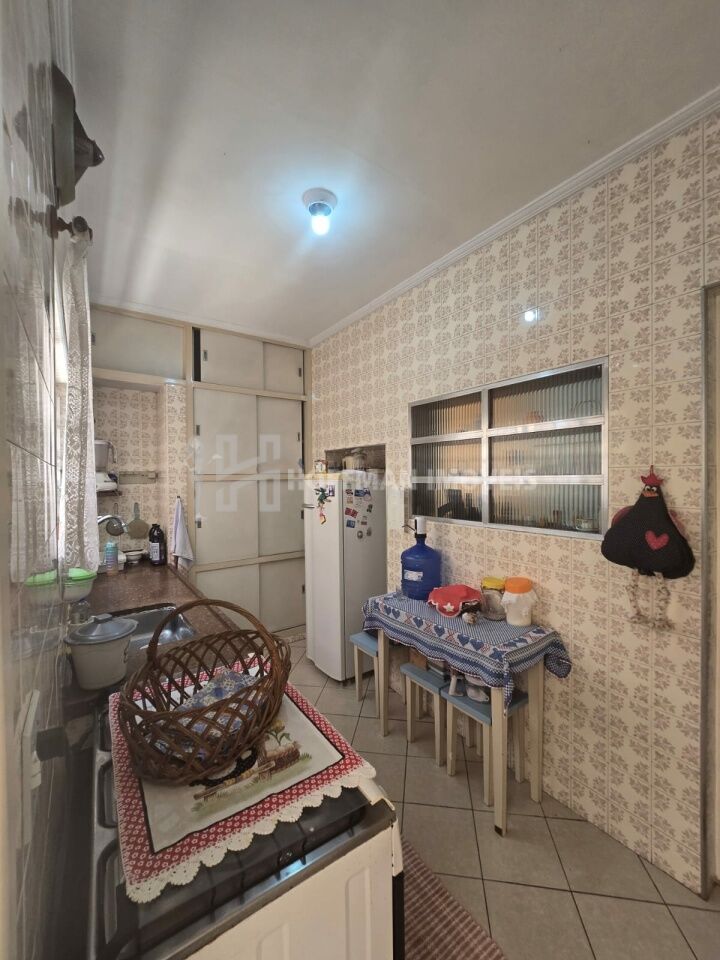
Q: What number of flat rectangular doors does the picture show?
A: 9